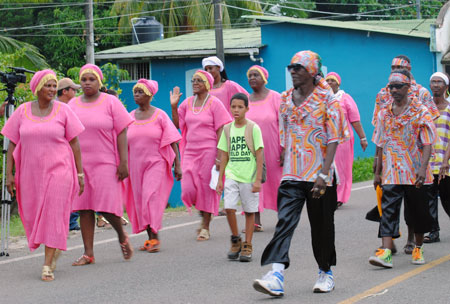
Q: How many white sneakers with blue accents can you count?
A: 2